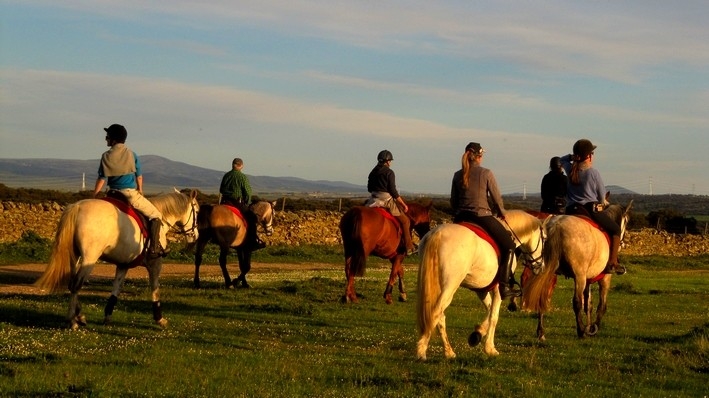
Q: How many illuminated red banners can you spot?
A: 0